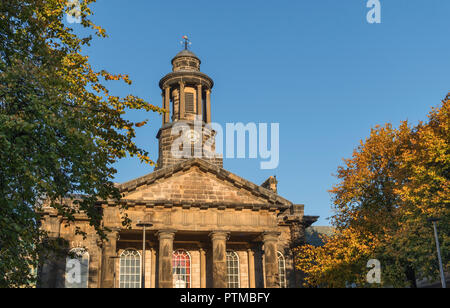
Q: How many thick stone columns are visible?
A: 4